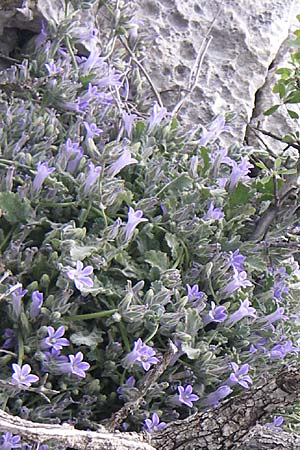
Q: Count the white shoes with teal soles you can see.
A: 0